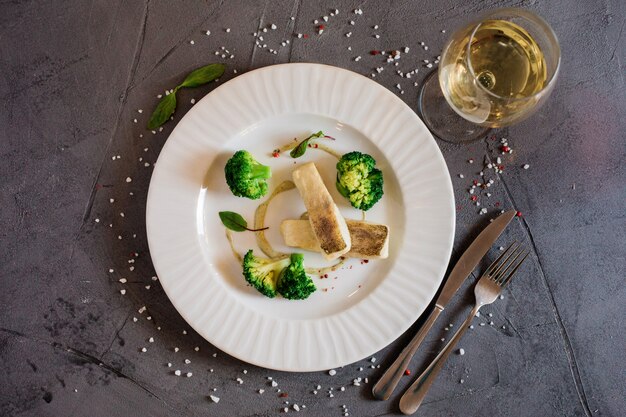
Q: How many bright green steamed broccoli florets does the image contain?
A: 4